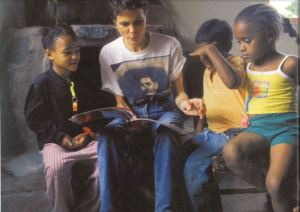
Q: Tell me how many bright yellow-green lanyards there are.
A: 1